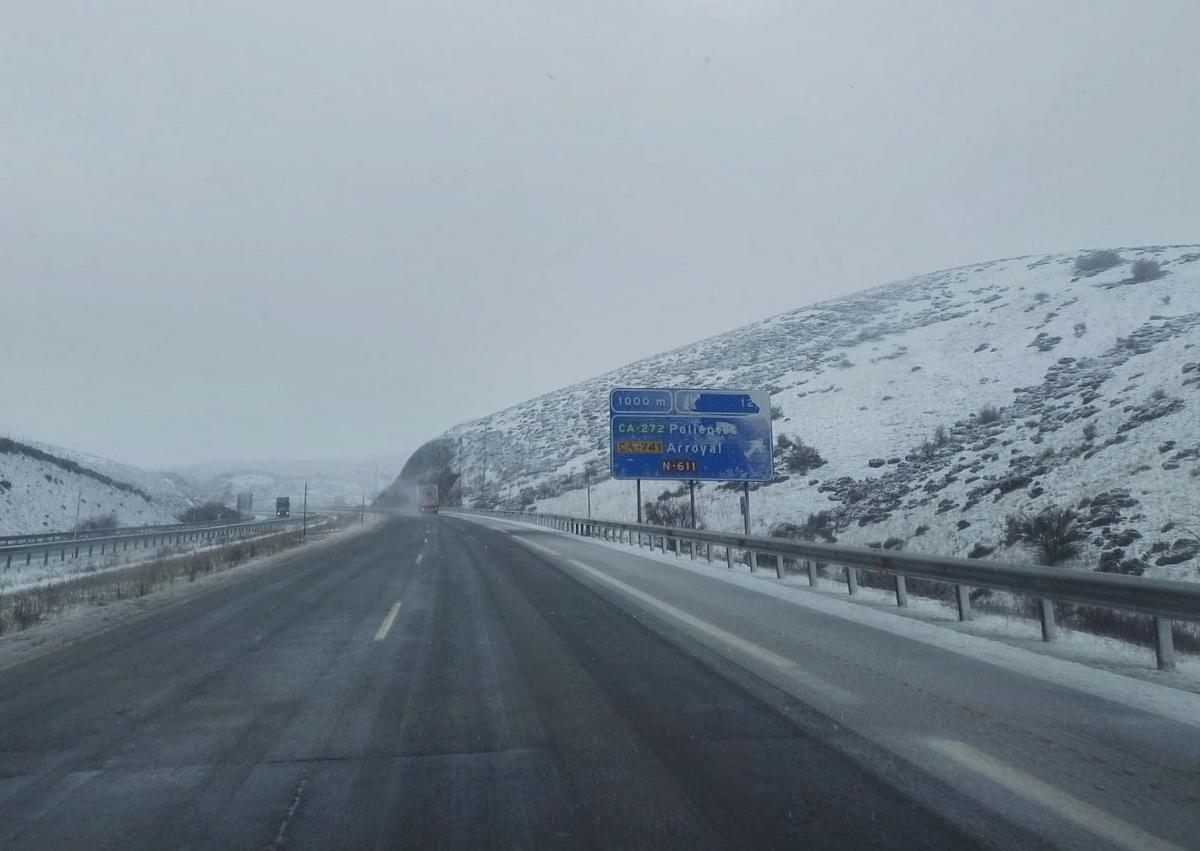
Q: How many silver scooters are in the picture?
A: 0